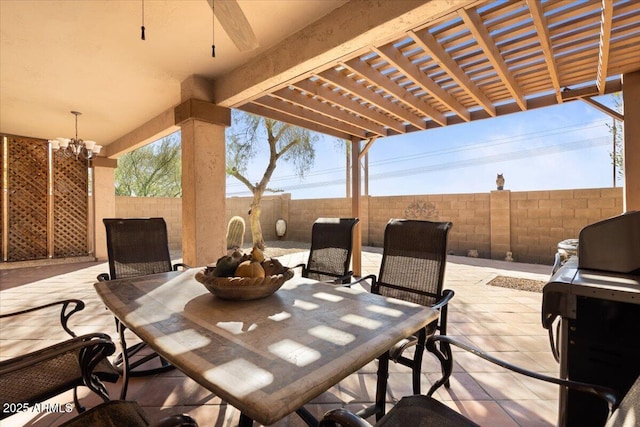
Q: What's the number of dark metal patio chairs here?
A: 6